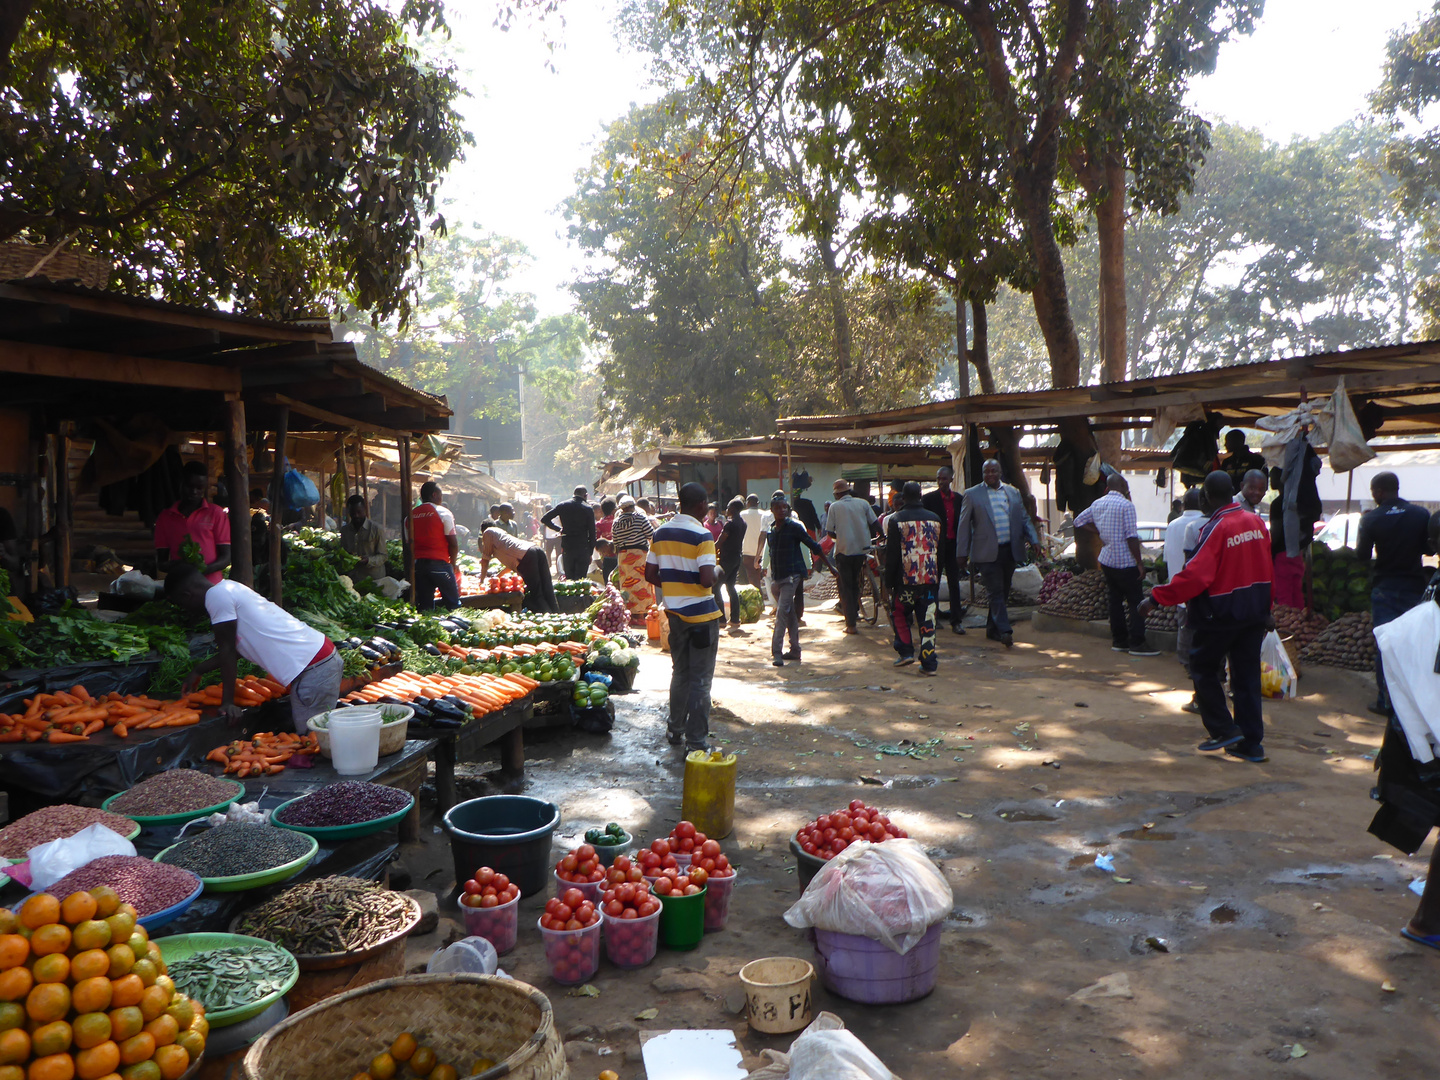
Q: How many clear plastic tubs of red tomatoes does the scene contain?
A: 8